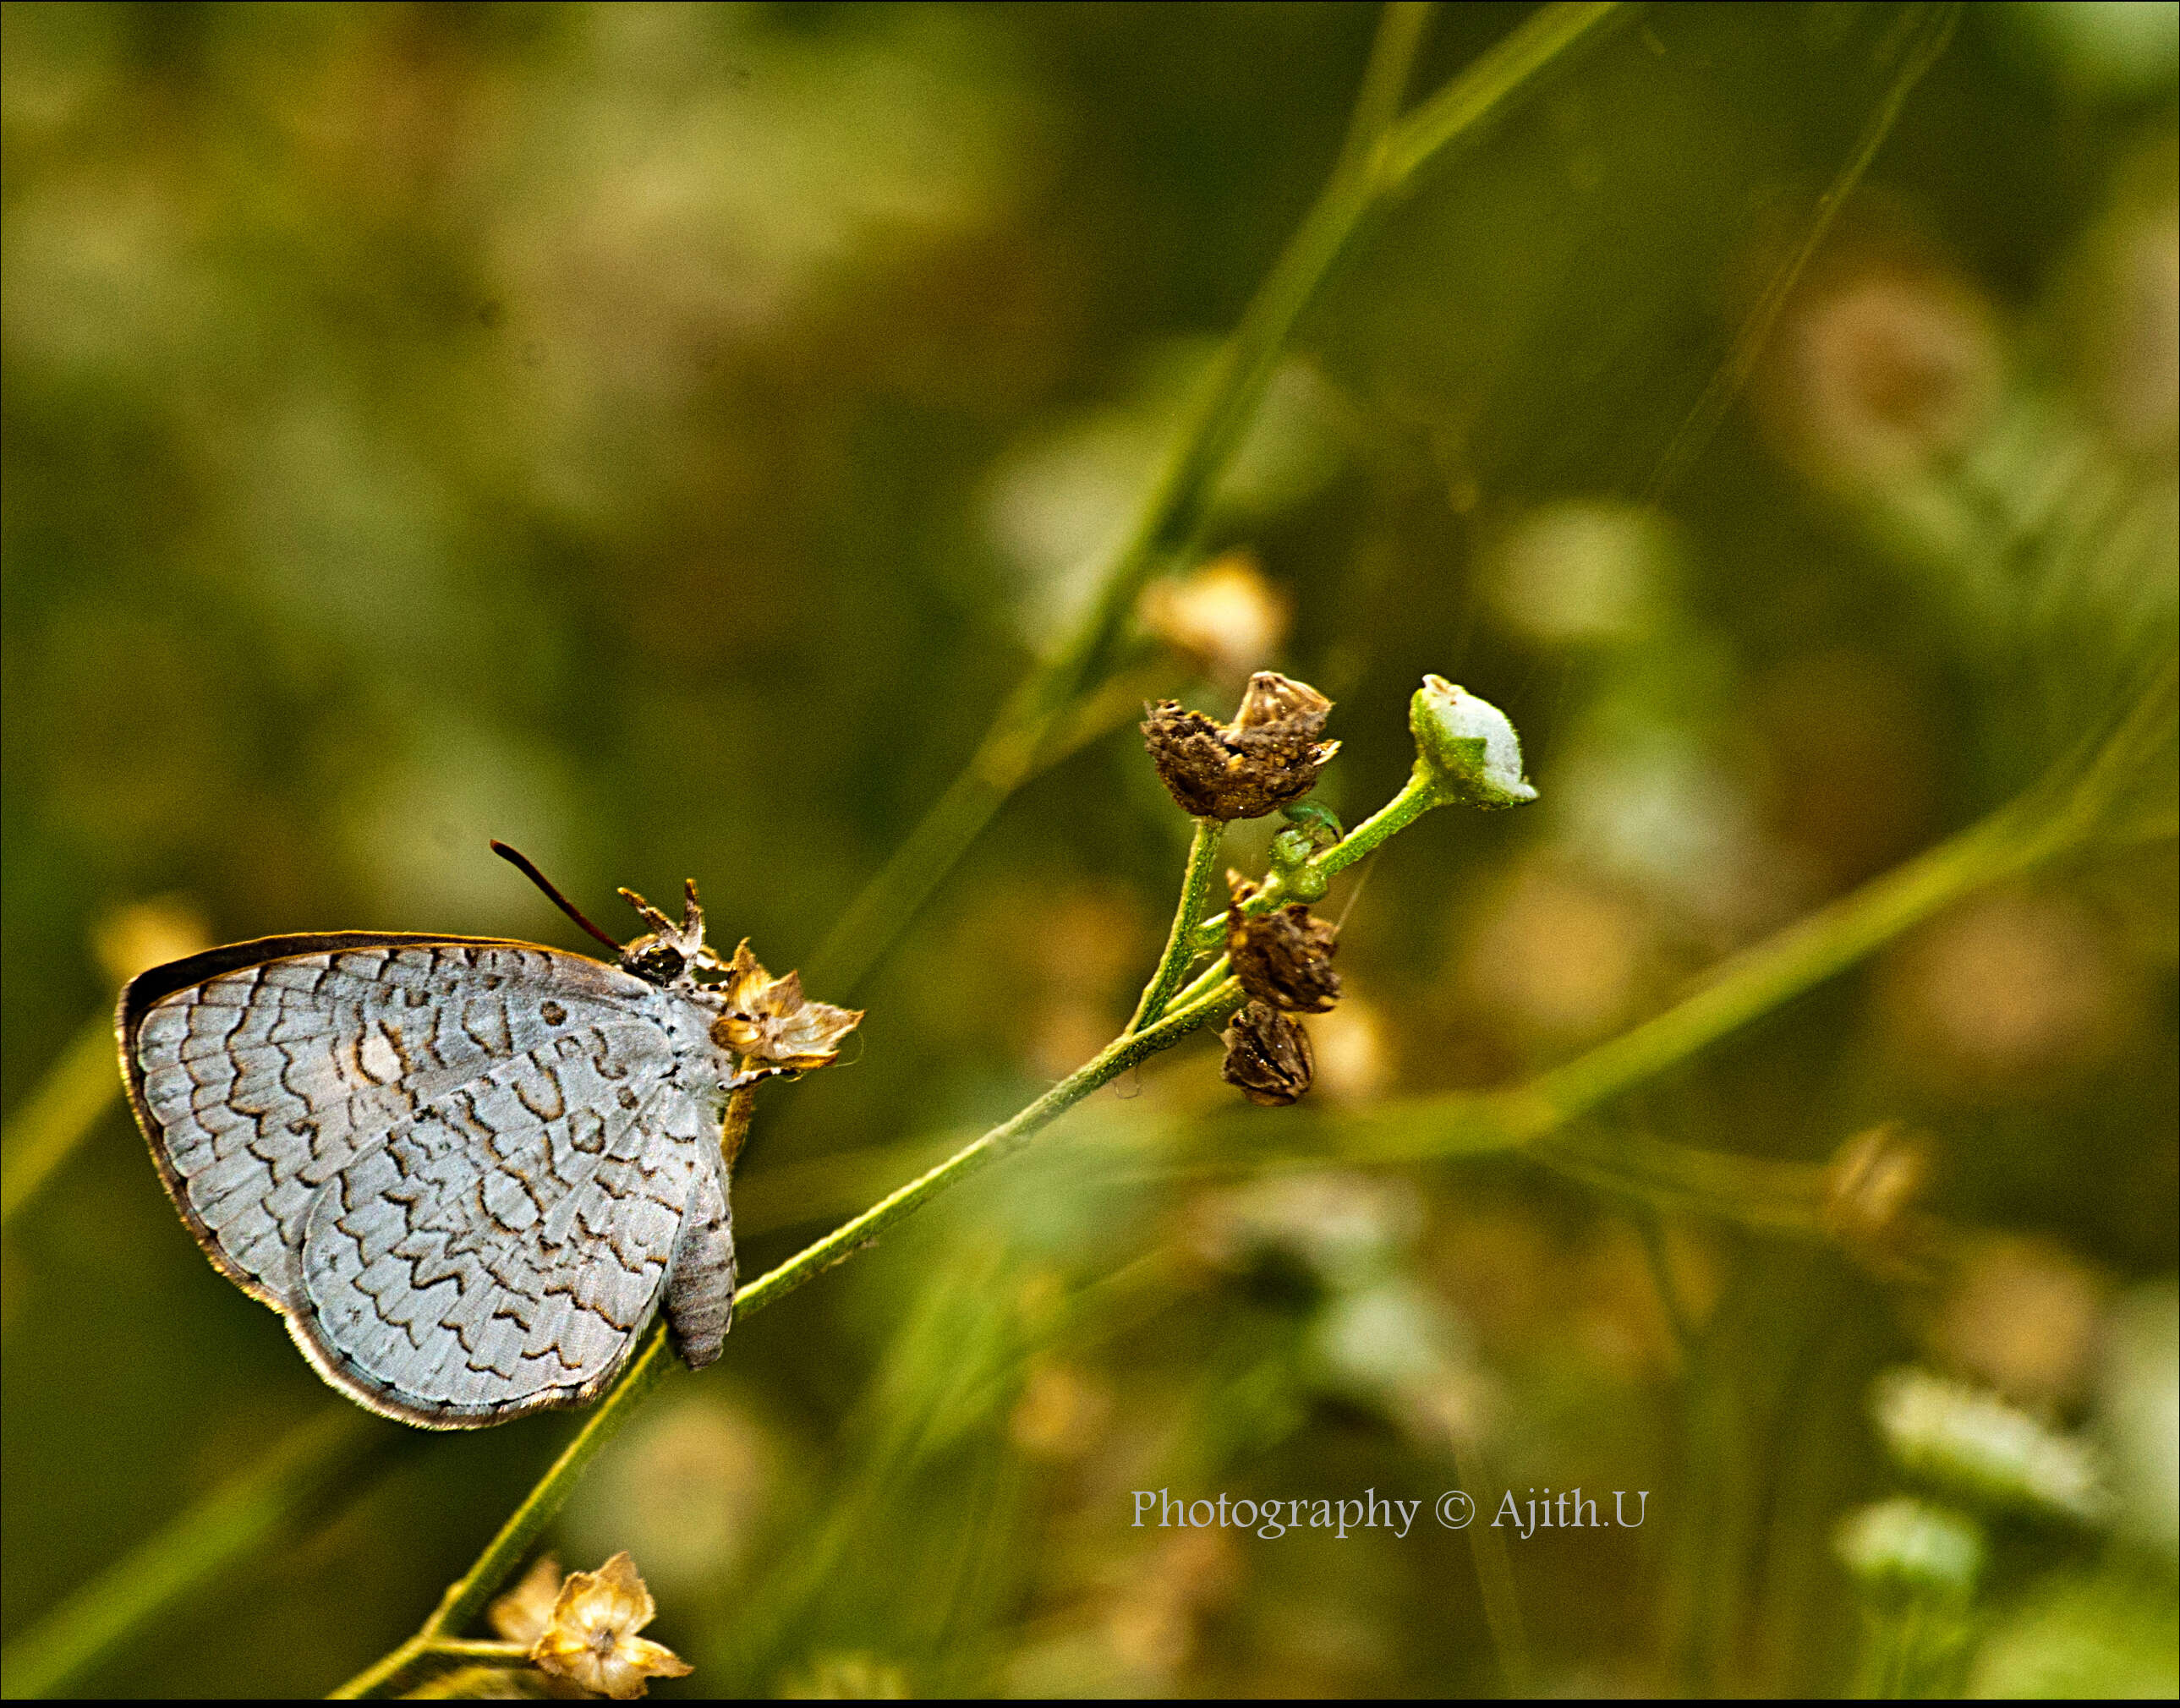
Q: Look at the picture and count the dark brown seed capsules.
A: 3